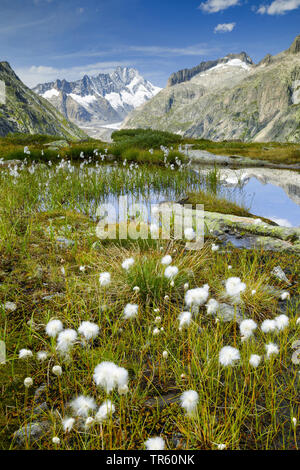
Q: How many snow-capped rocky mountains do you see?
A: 2